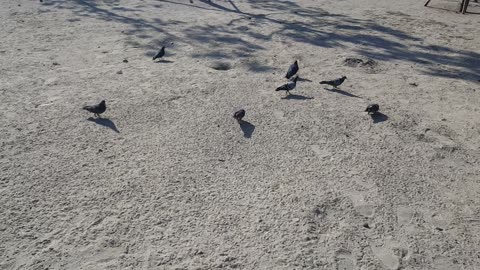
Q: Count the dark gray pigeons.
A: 7